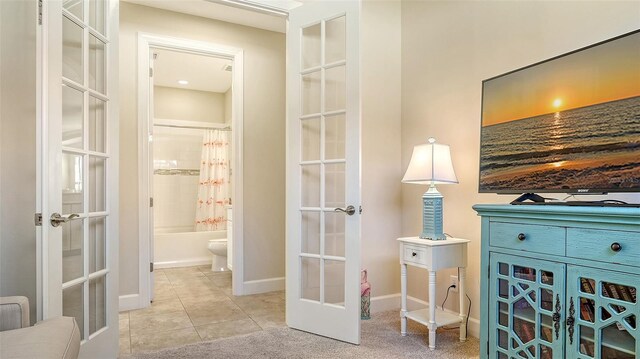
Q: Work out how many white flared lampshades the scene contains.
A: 1